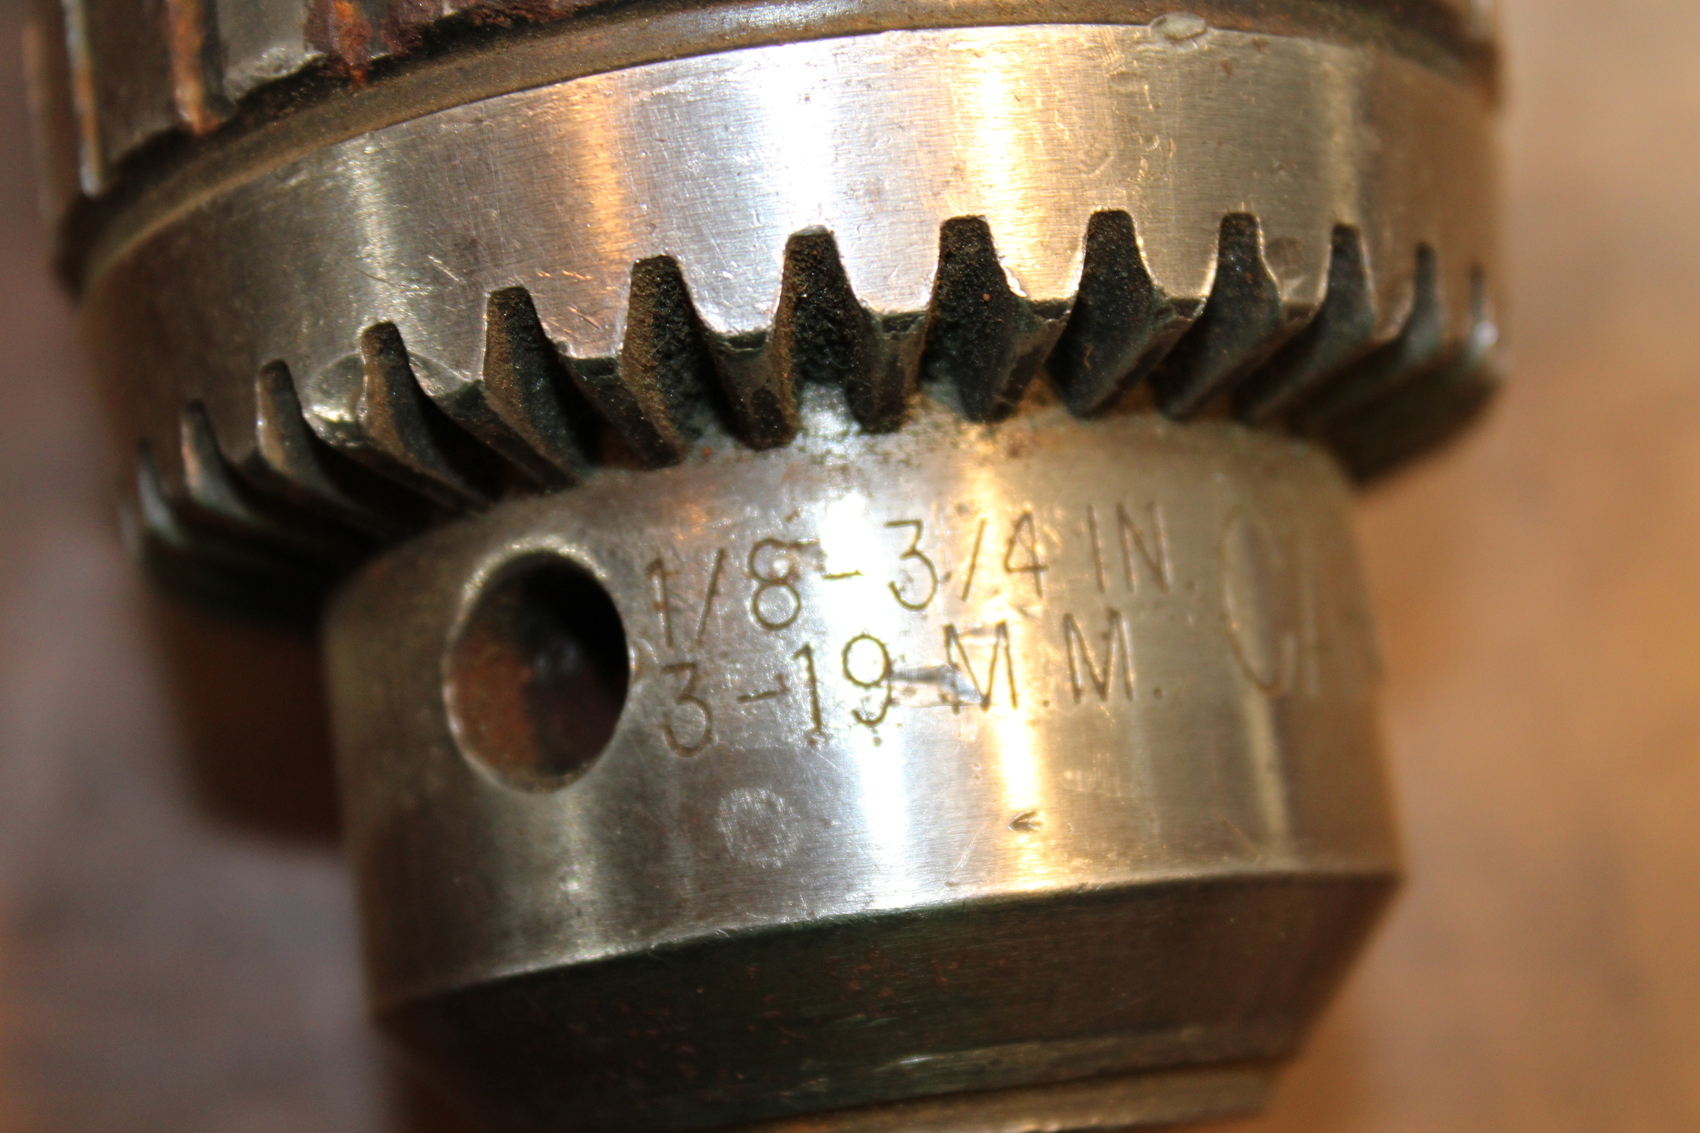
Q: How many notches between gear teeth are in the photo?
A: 13